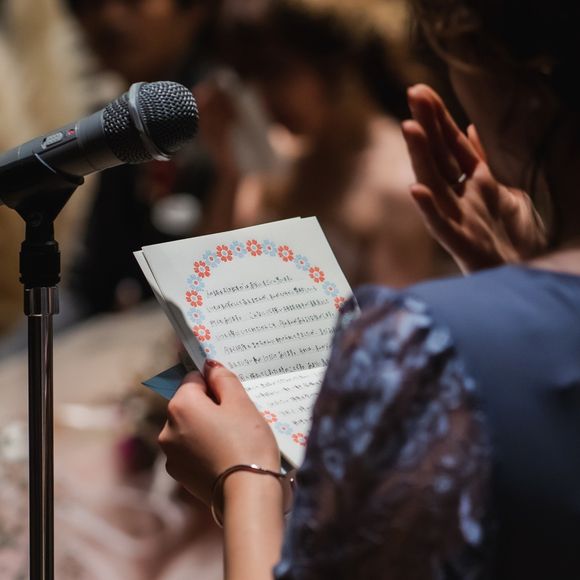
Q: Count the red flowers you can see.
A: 10